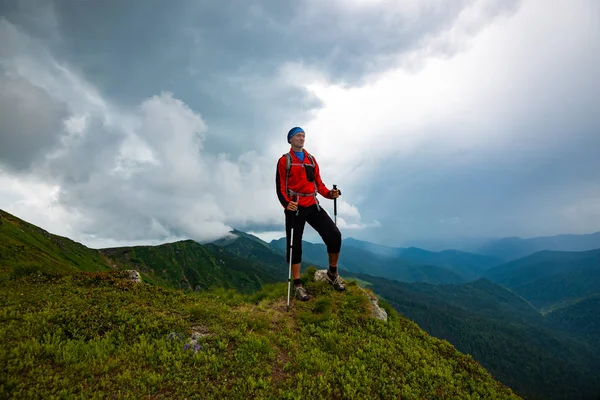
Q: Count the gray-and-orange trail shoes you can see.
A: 2